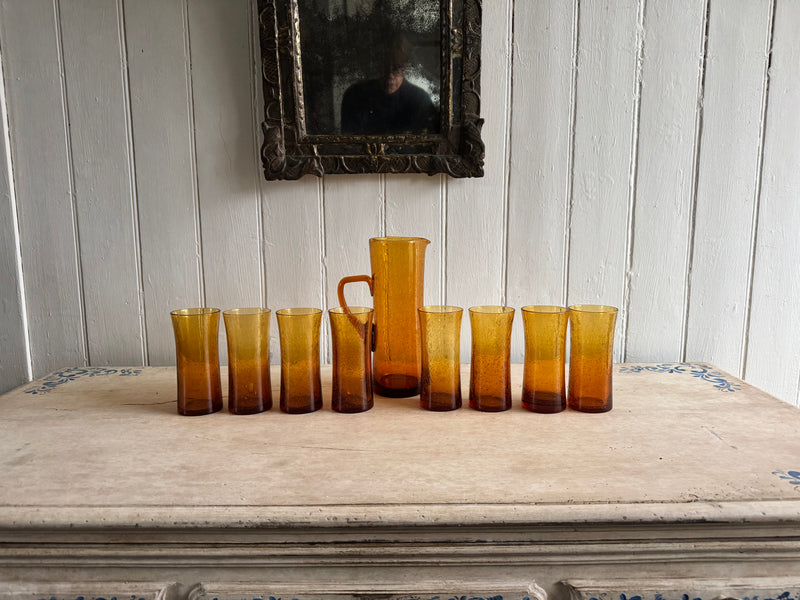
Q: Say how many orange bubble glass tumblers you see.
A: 8